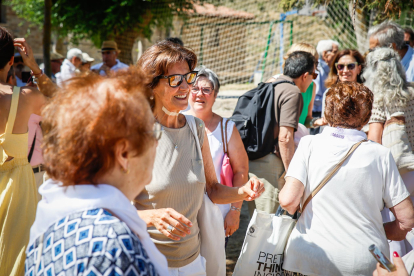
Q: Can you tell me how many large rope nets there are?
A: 1